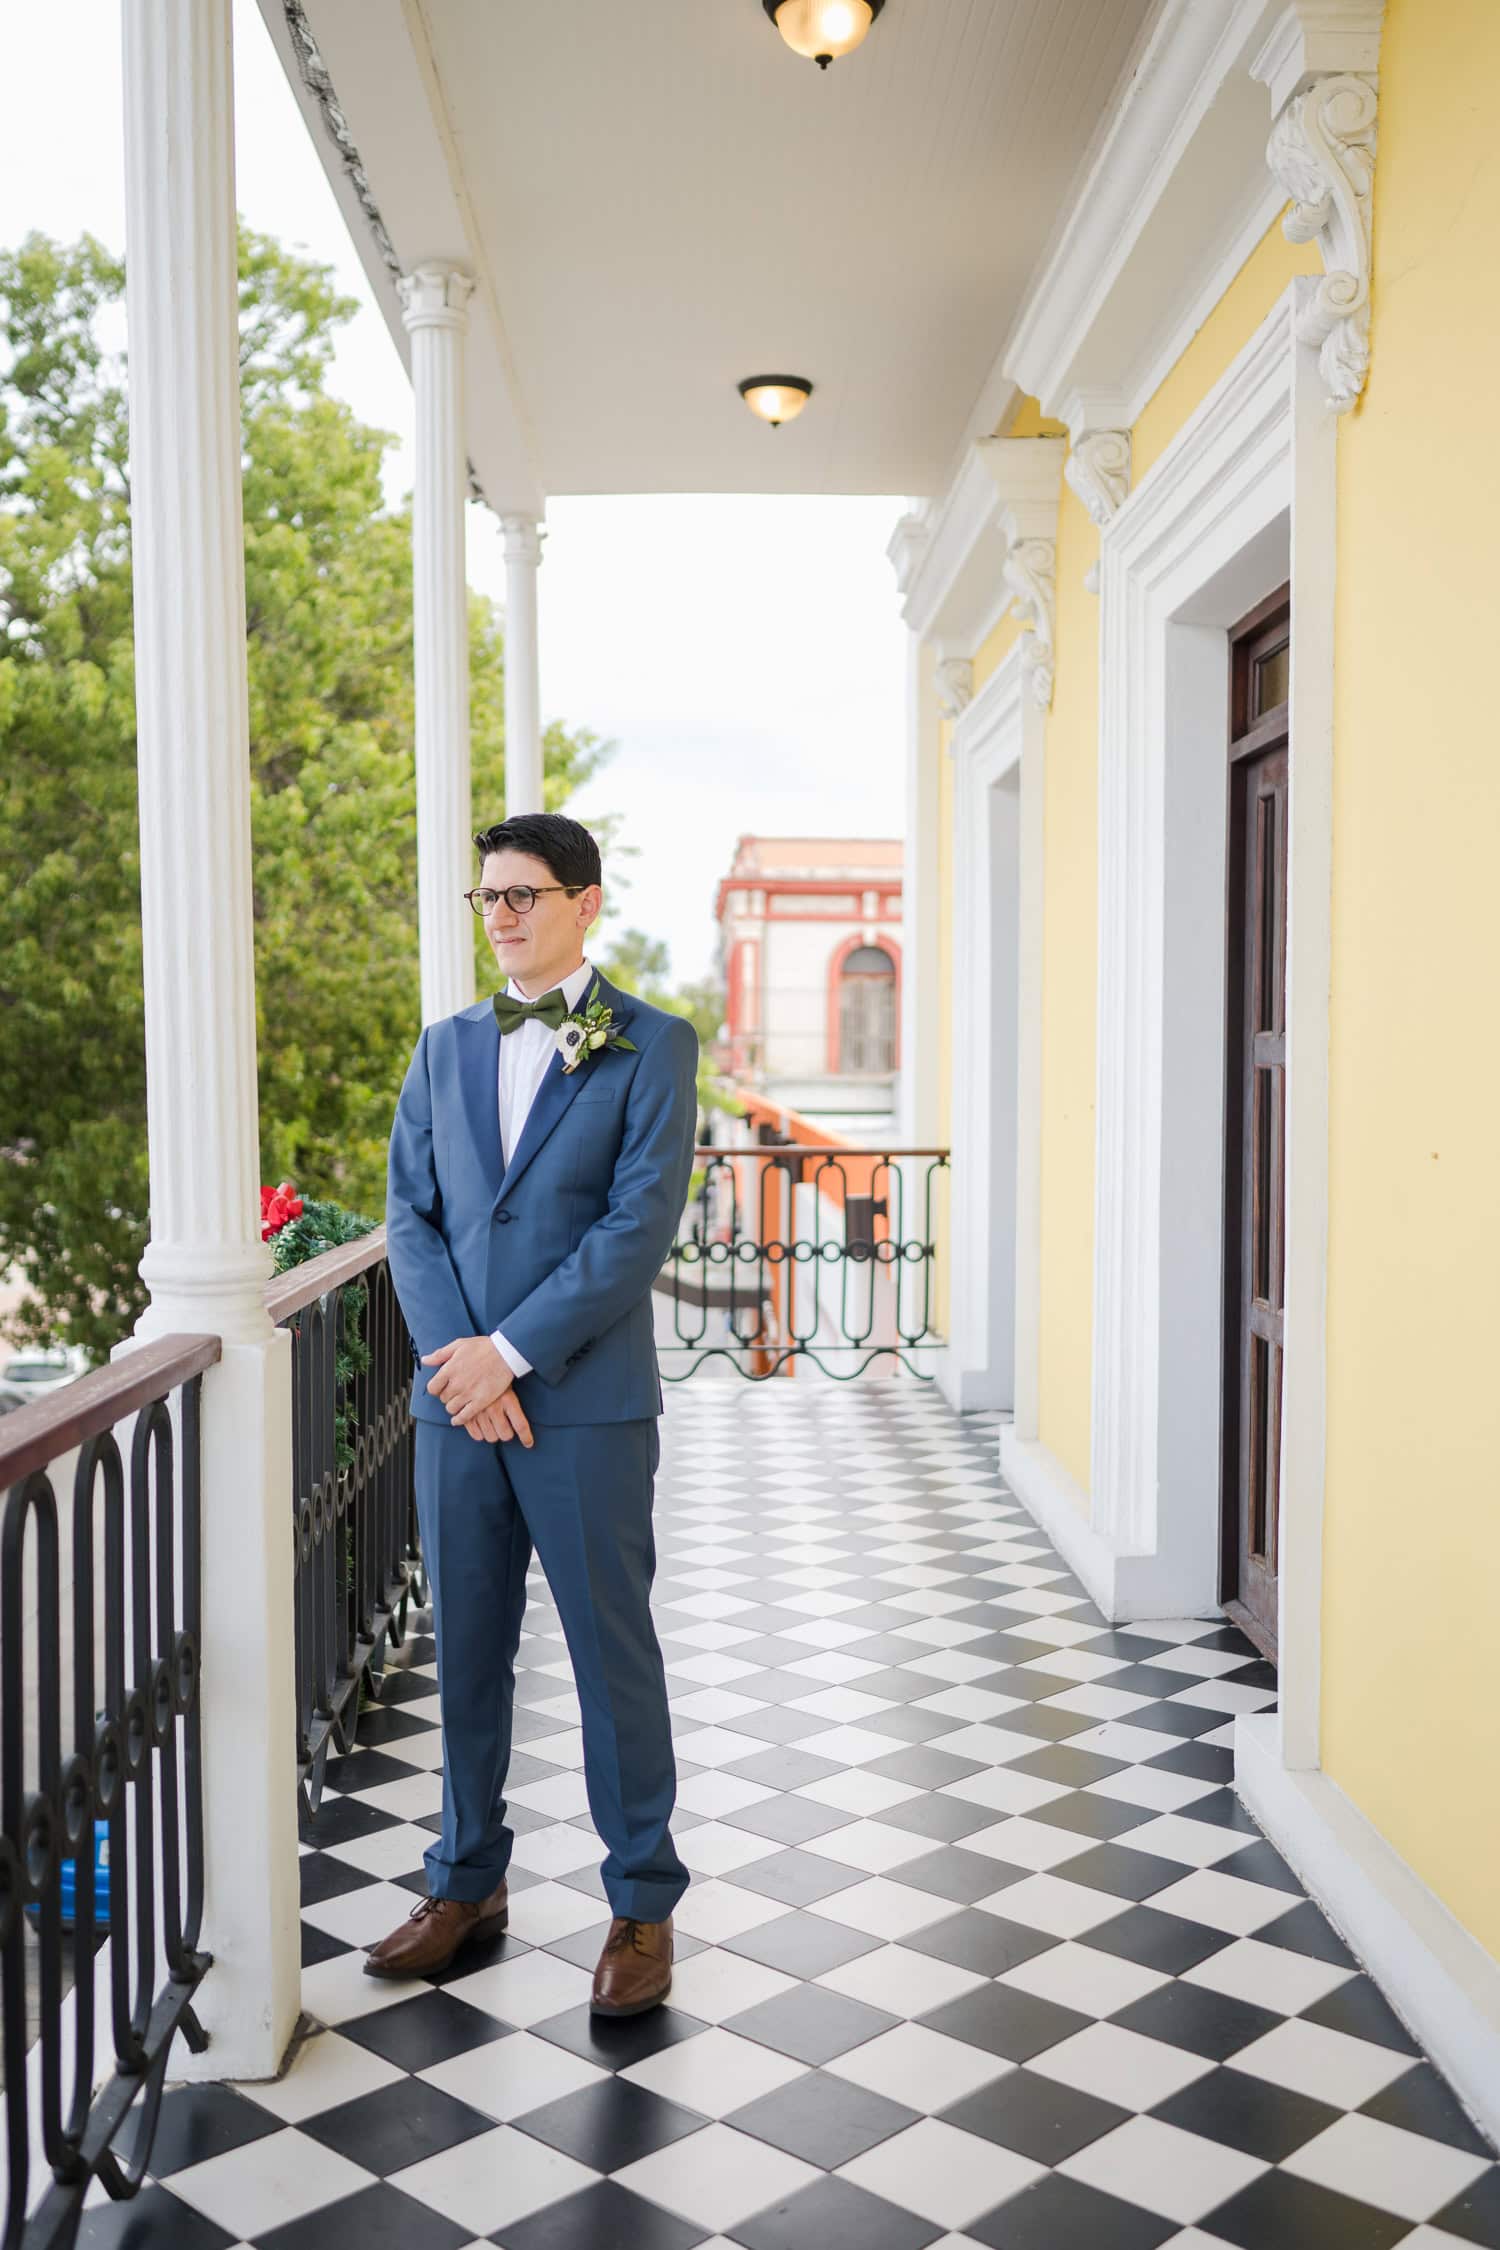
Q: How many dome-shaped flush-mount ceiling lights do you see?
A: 2